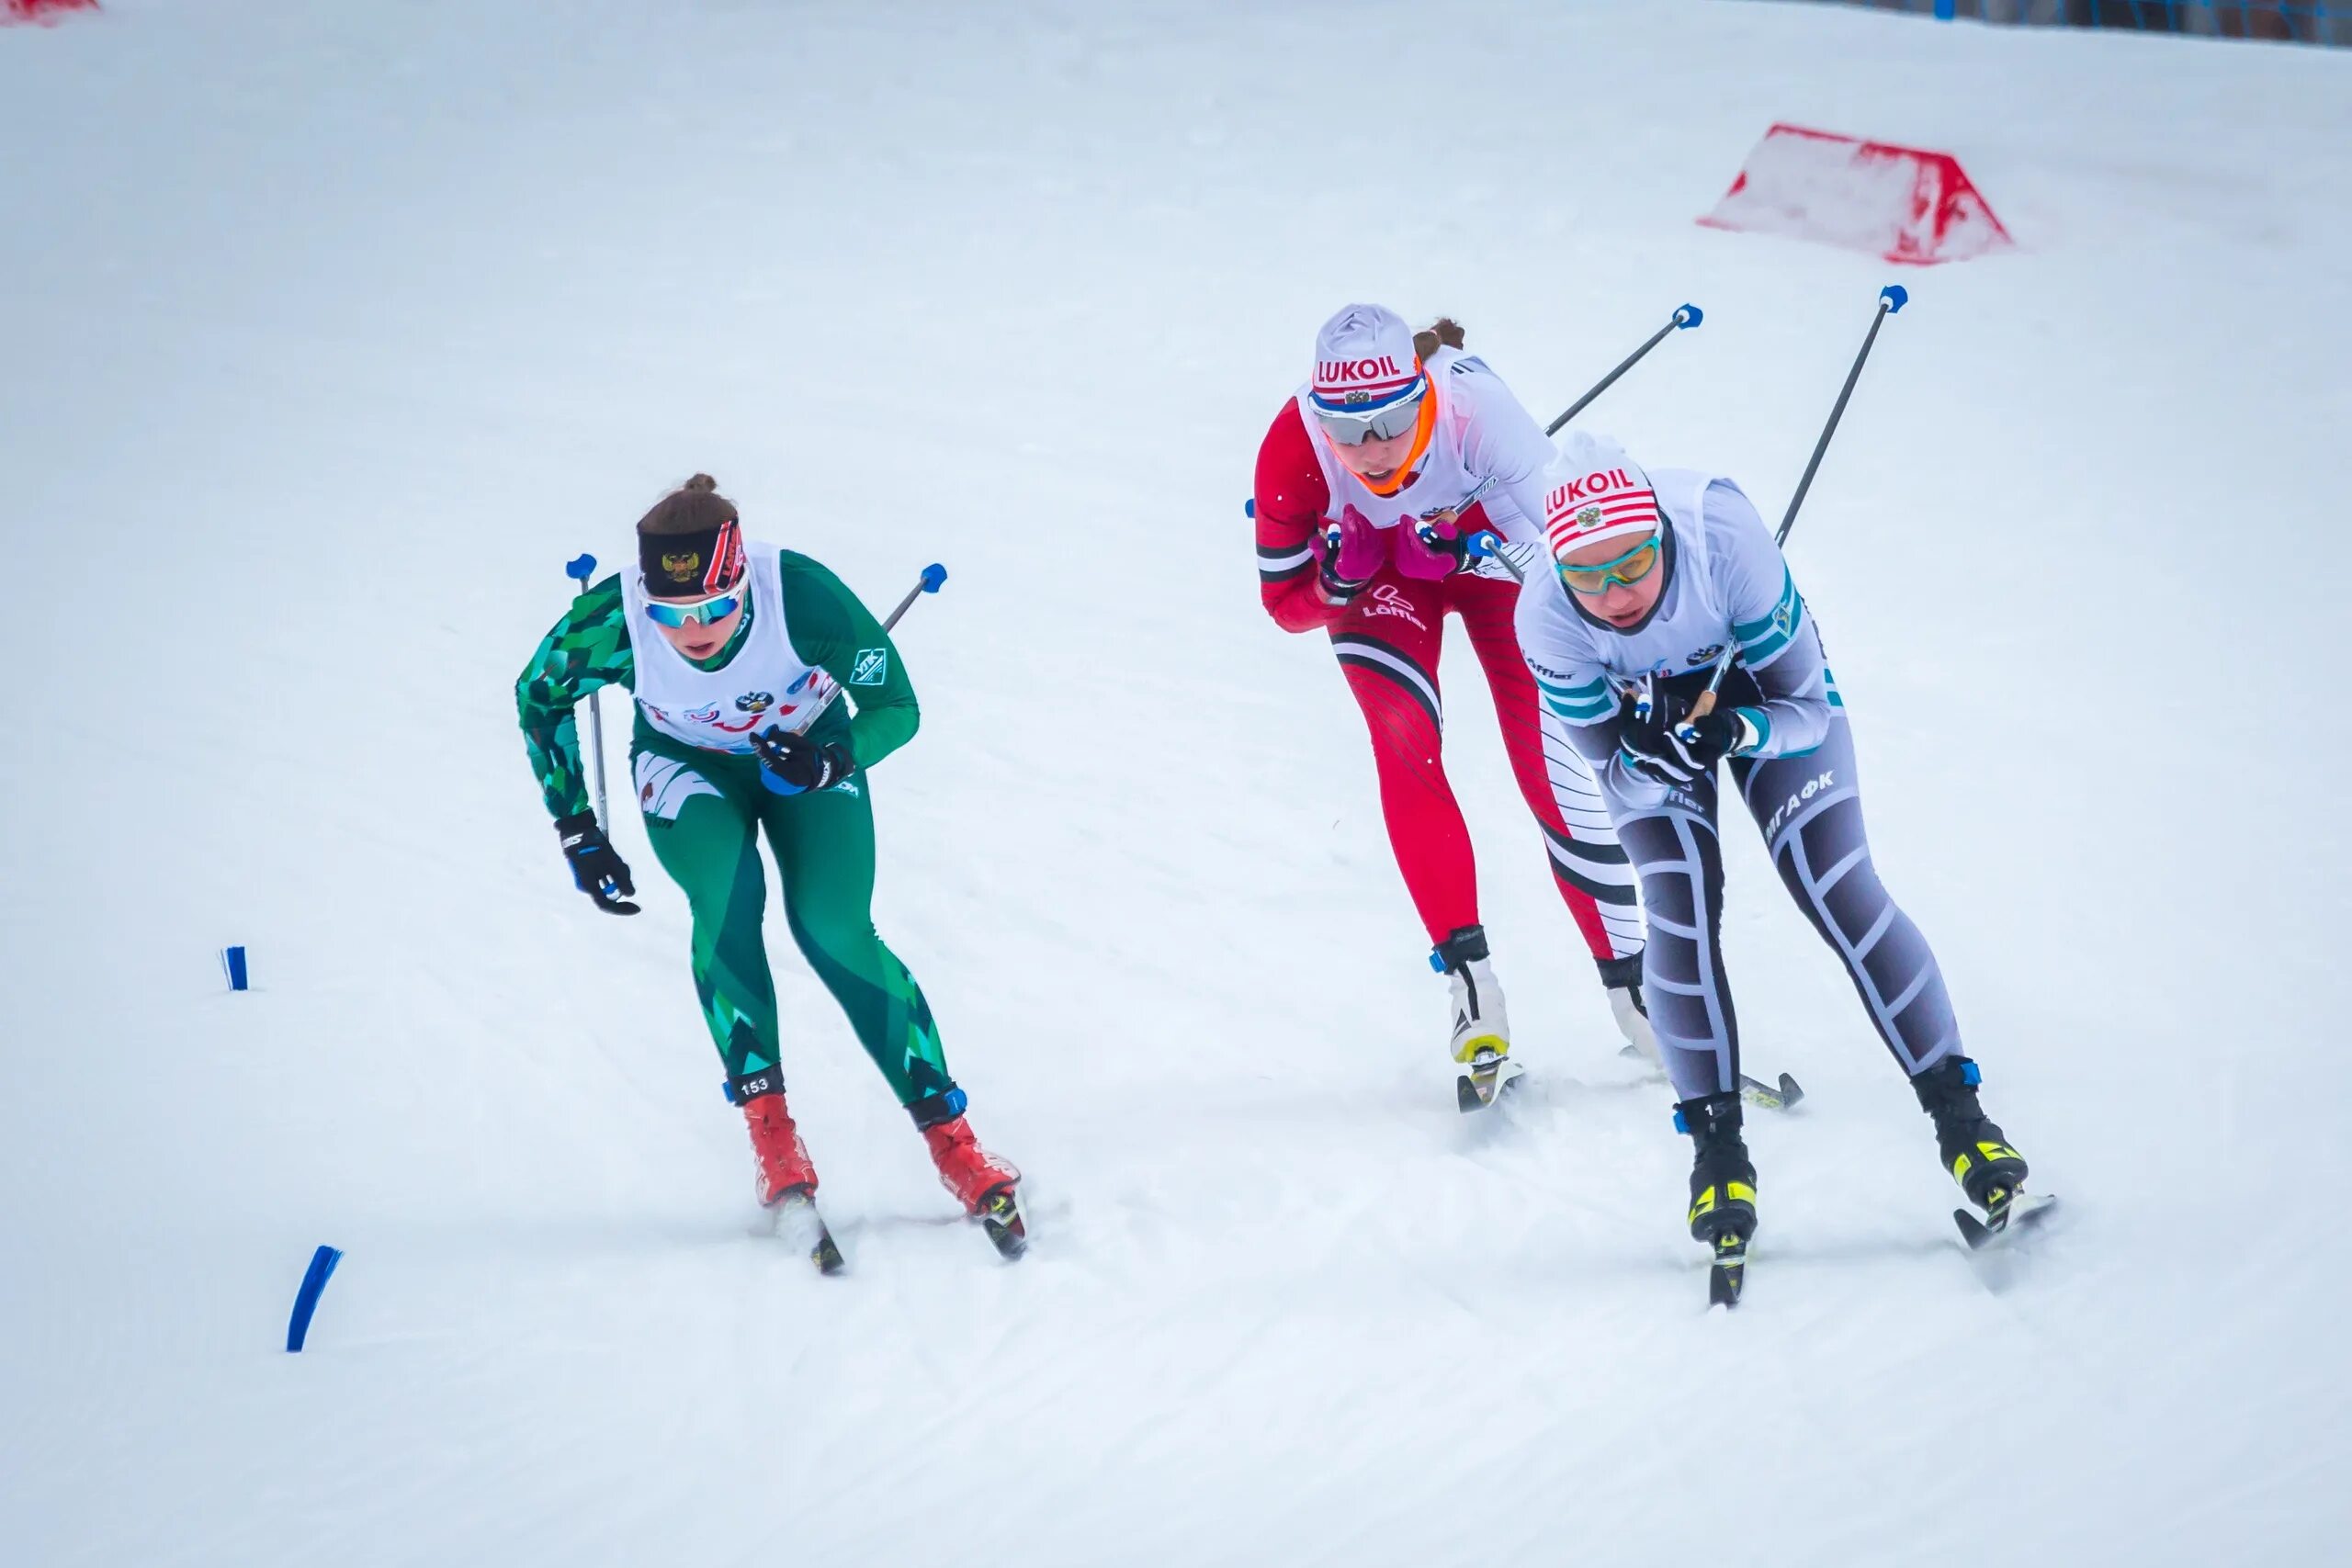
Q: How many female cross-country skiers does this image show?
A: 3